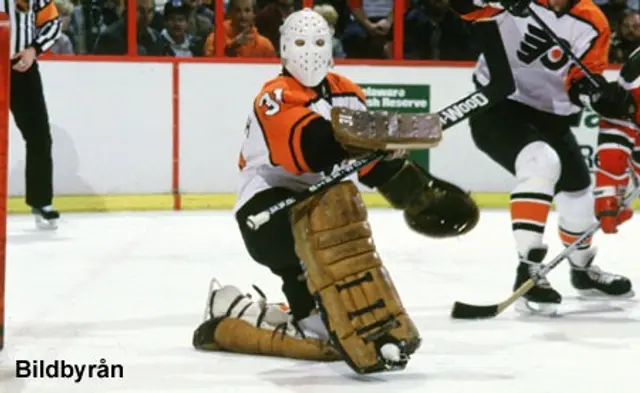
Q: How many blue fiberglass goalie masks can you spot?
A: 0